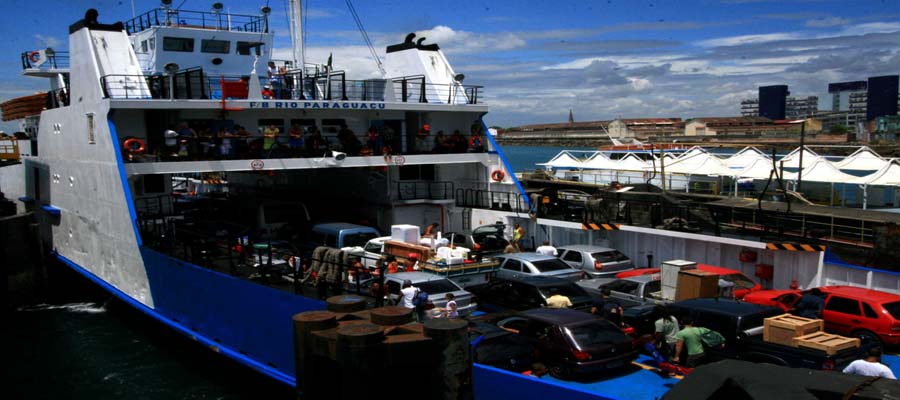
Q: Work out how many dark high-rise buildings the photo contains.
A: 2